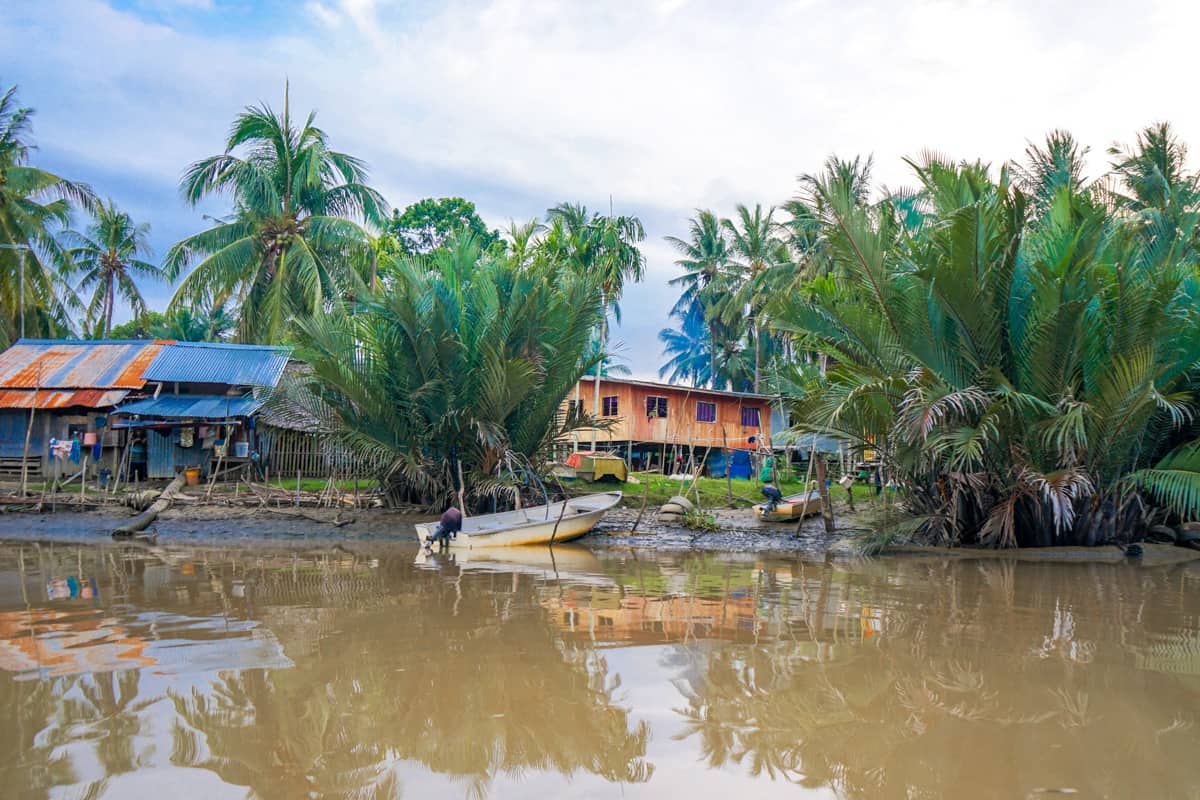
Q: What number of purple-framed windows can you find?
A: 4